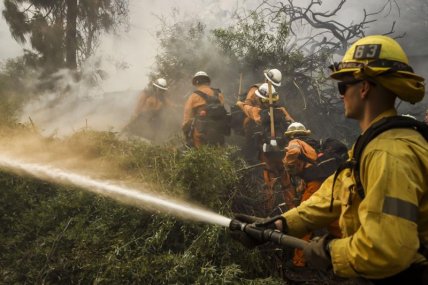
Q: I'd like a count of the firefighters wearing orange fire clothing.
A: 5